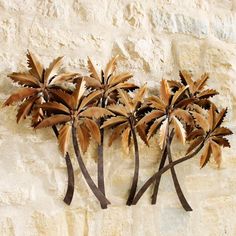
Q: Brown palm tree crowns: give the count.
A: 7